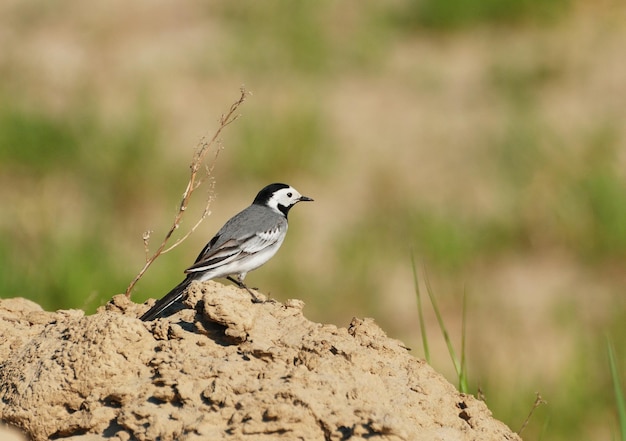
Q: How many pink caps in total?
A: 0